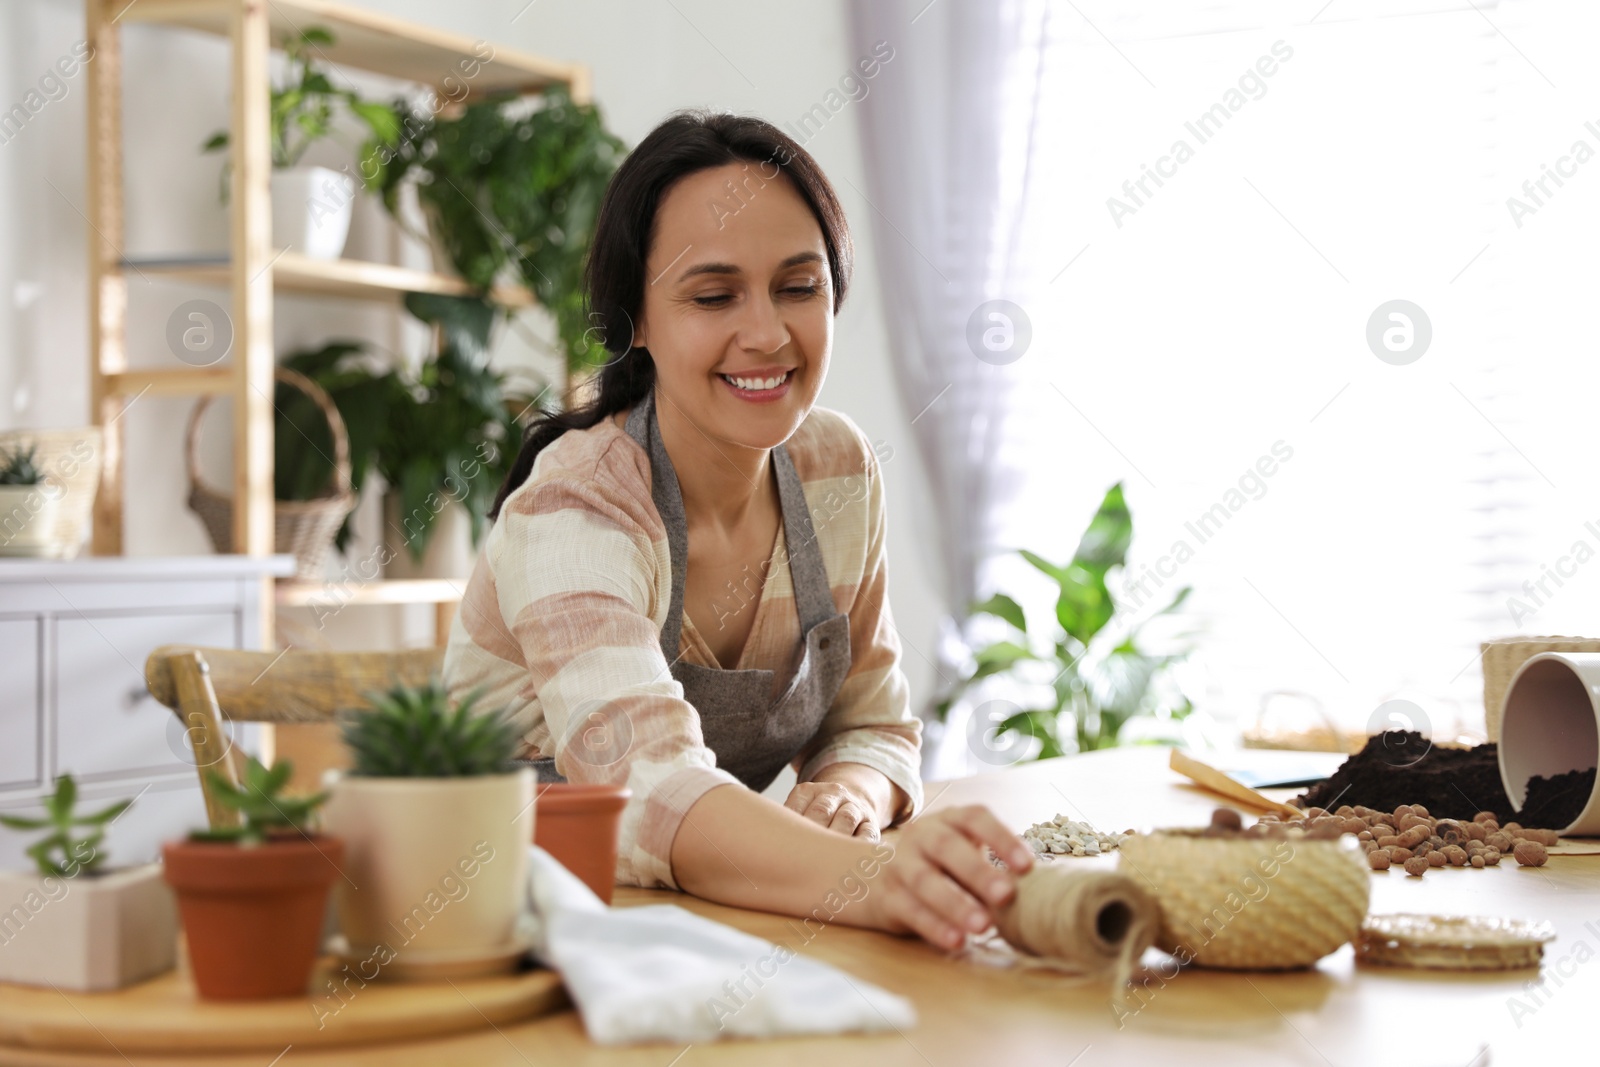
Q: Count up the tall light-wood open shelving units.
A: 1